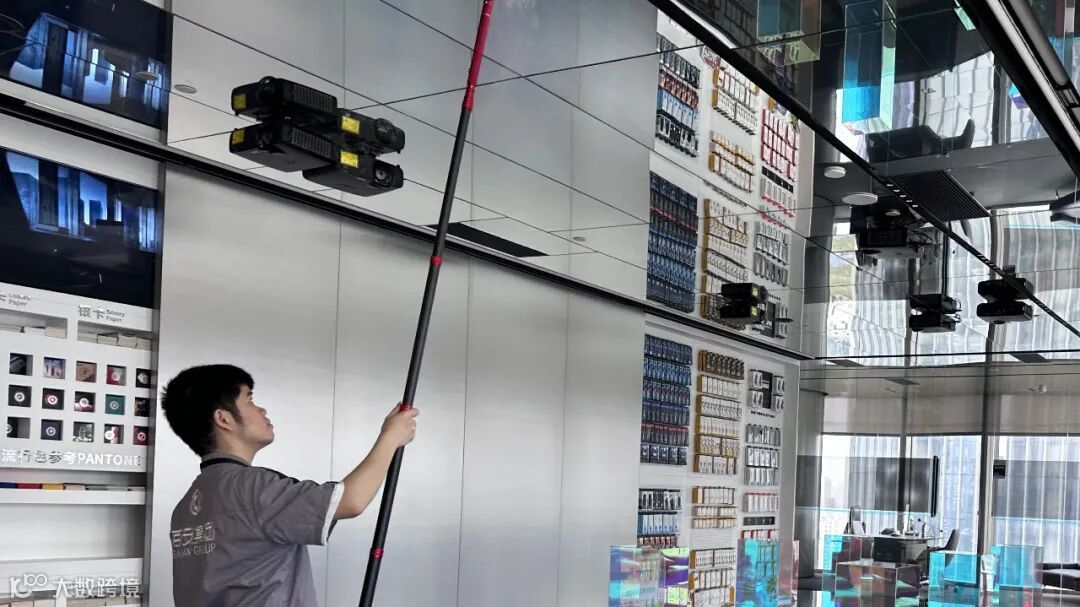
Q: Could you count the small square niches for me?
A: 15